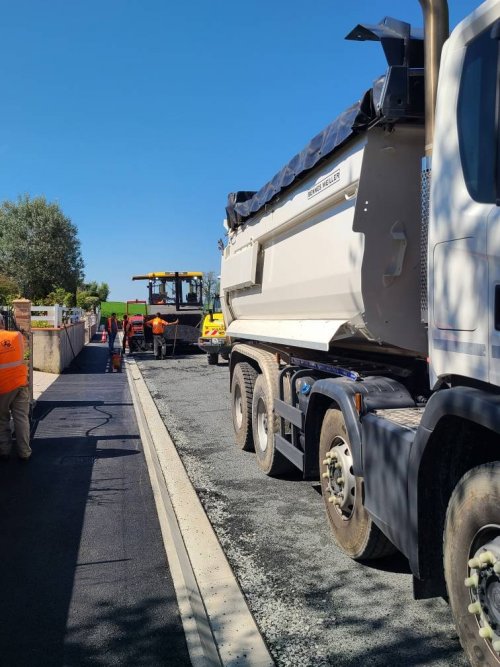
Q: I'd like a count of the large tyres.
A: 4